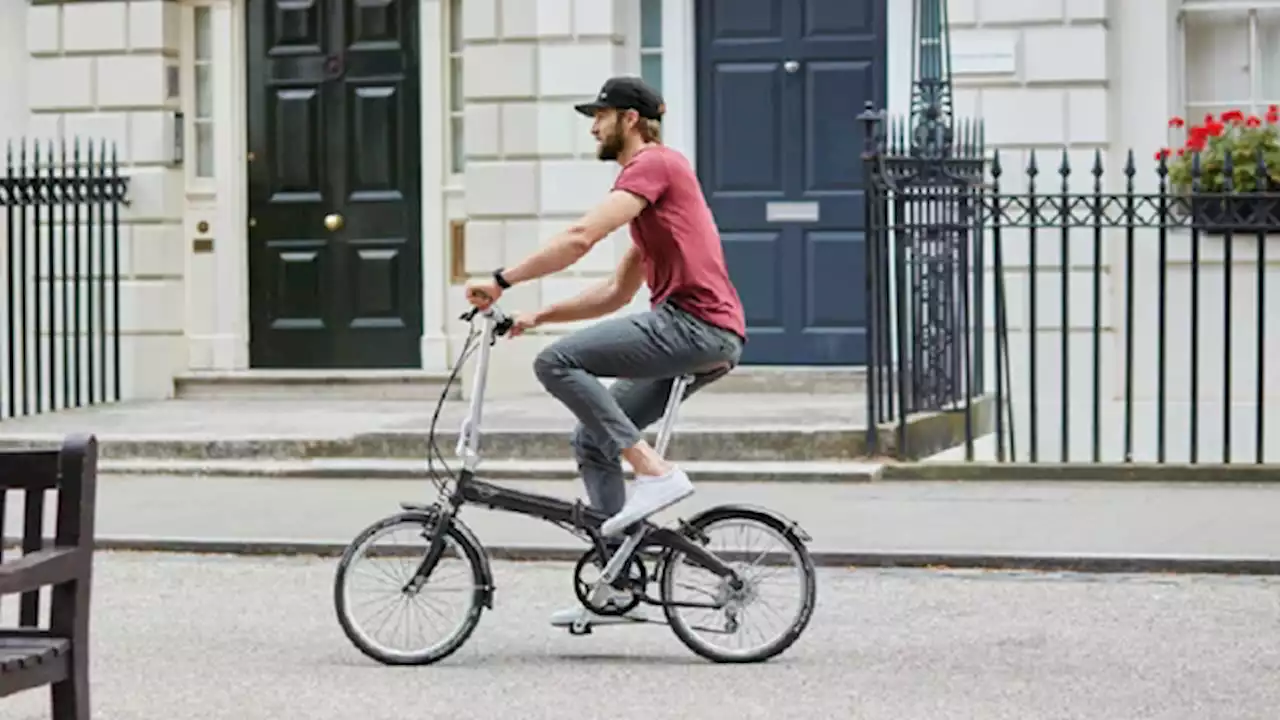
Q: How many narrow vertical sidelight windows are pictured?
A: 3